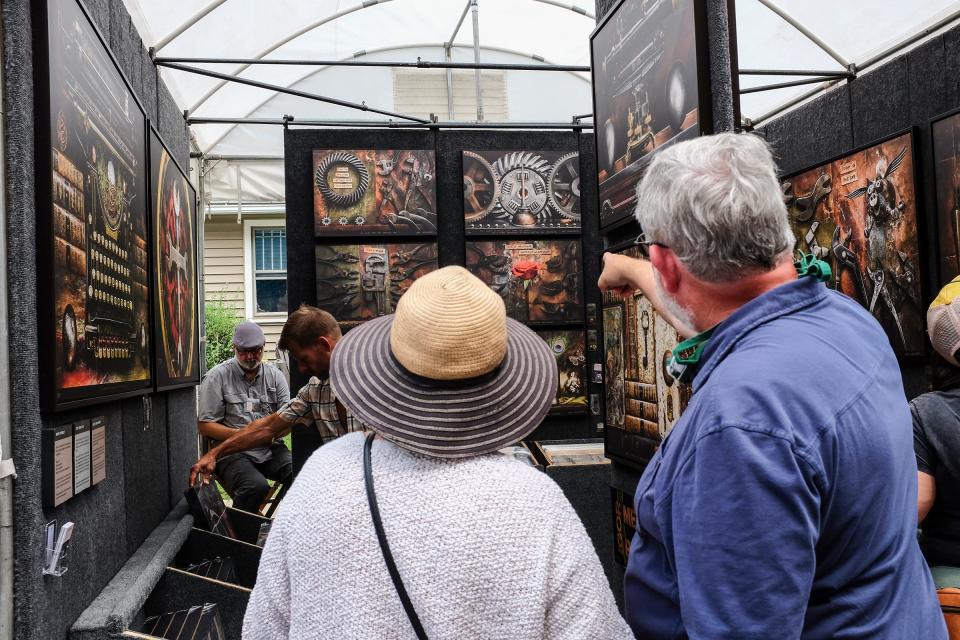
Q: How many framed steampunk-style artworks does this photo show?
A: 11